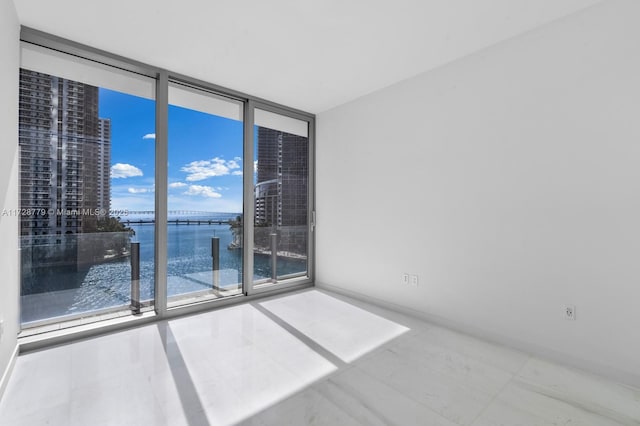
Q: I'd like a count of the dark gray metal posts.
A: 3